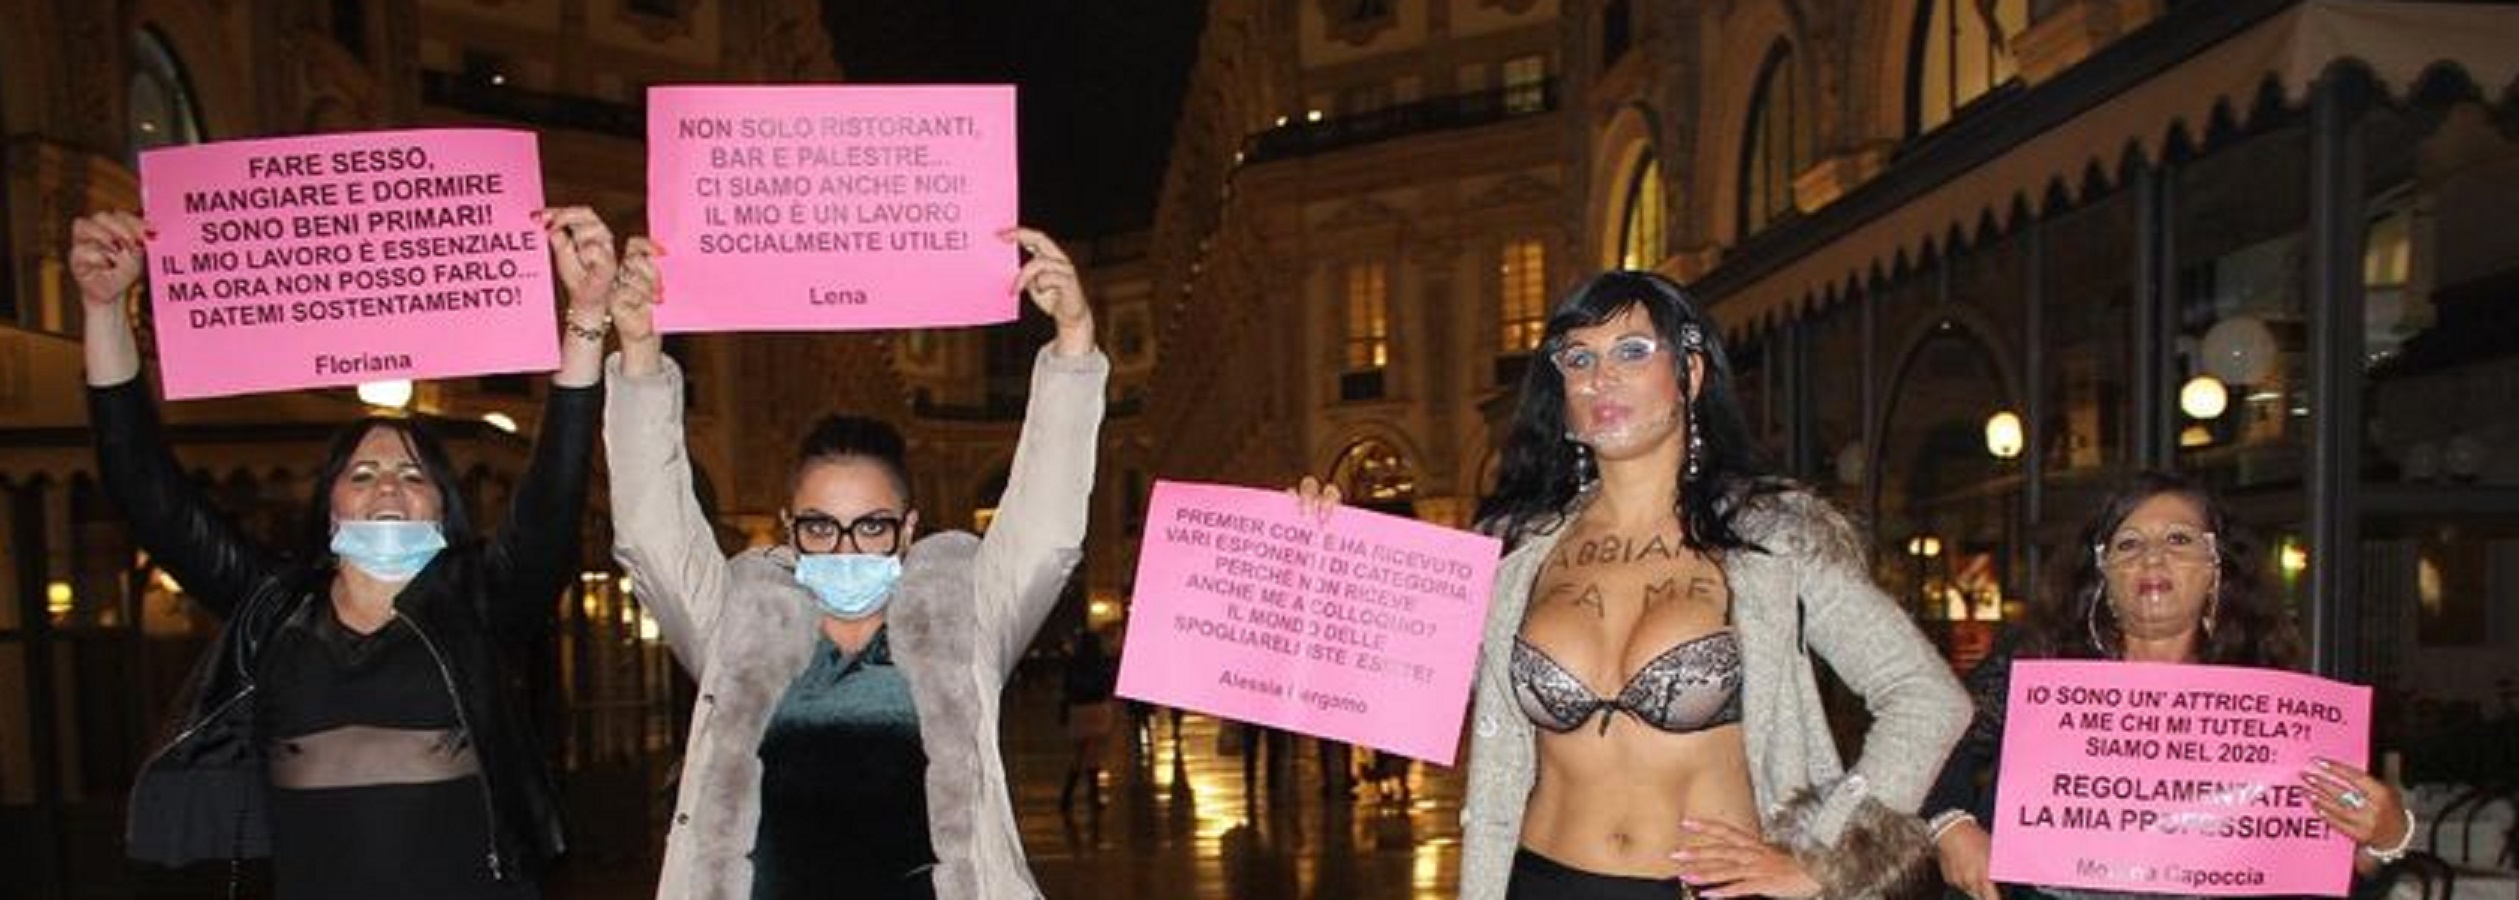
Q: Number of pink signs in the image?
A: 4